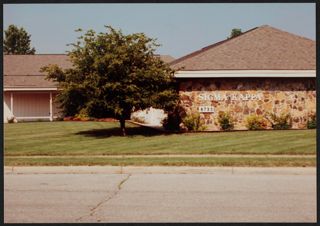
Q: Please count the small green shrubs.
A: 5